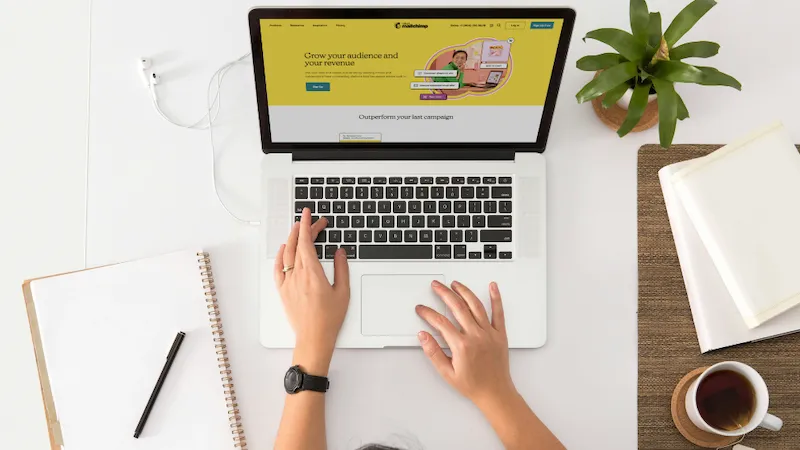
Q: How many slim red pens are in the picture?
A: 0